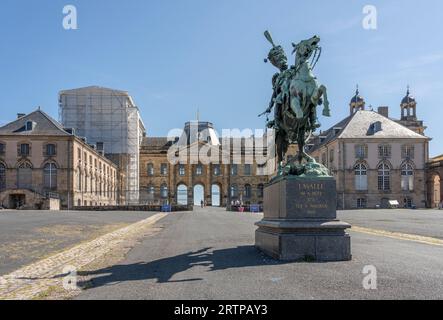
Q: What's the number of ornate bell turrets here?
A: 2